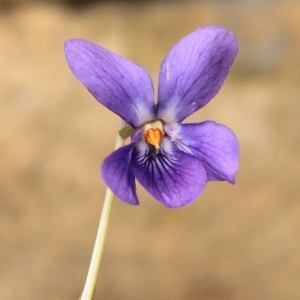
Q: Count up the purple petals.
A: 5